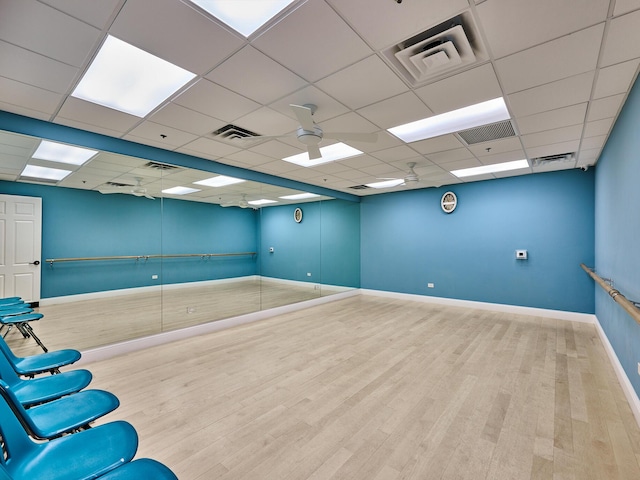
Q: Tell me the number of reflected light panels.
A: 6